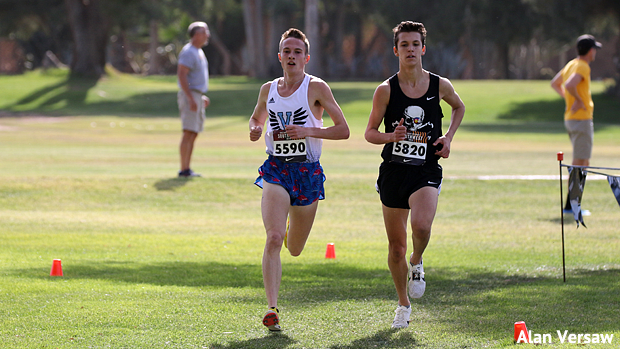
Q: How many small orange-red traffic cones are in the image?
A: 3